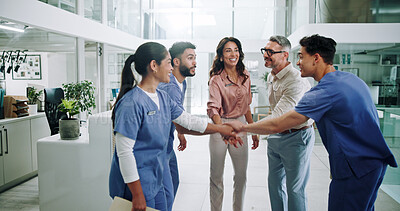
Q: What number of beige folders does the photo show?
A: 1